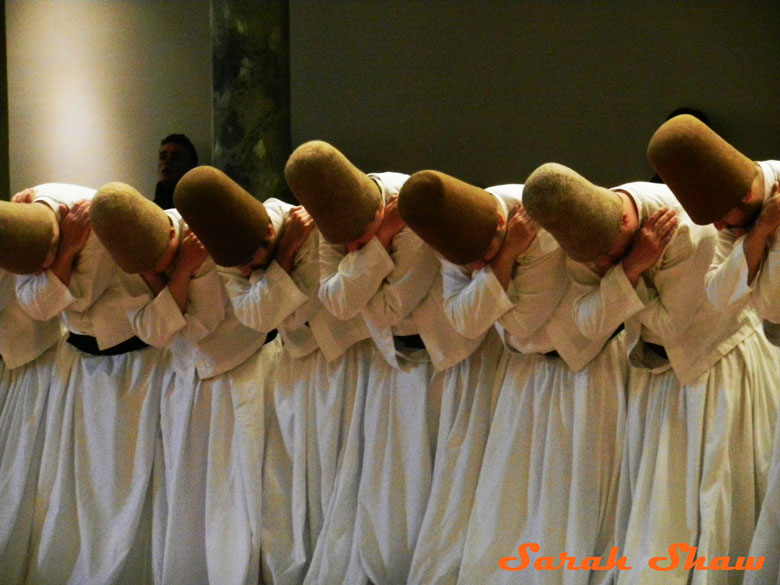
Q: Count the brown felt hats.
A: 7